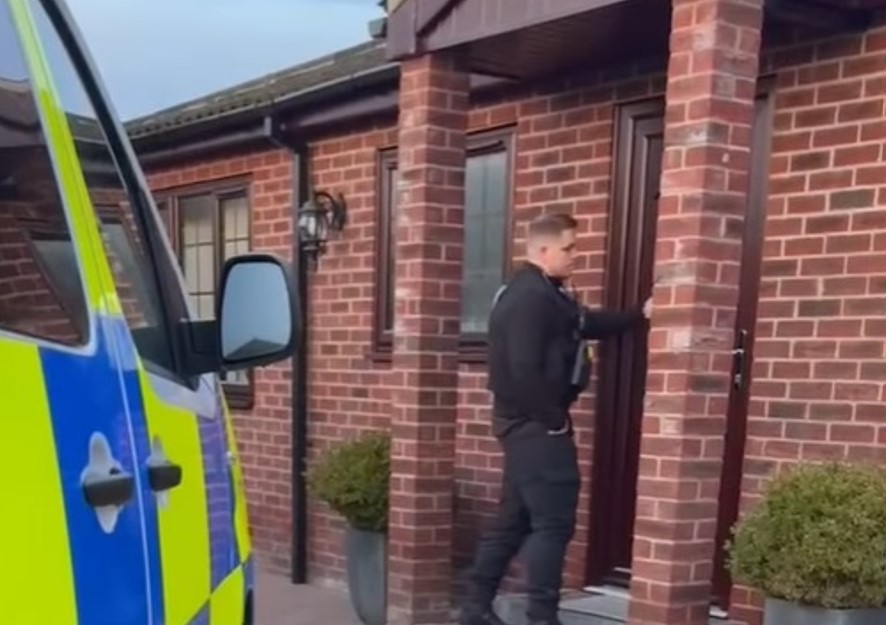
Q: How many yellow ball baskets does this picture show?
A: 0